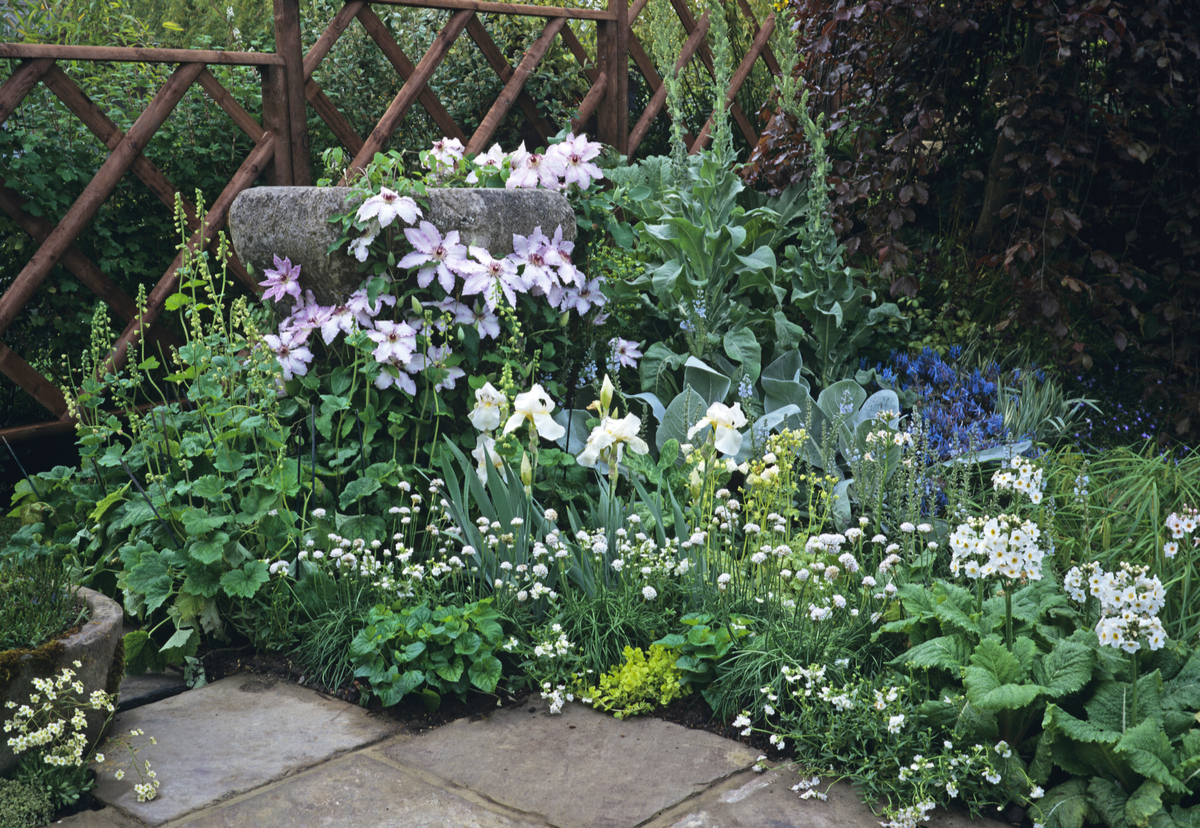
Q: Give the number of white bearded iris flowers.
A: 5